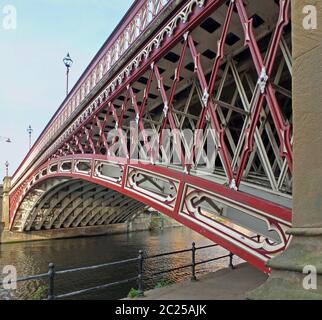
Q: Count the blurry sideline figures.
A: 0